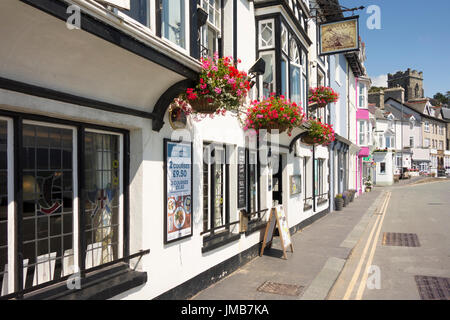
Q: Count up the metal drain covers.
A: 3